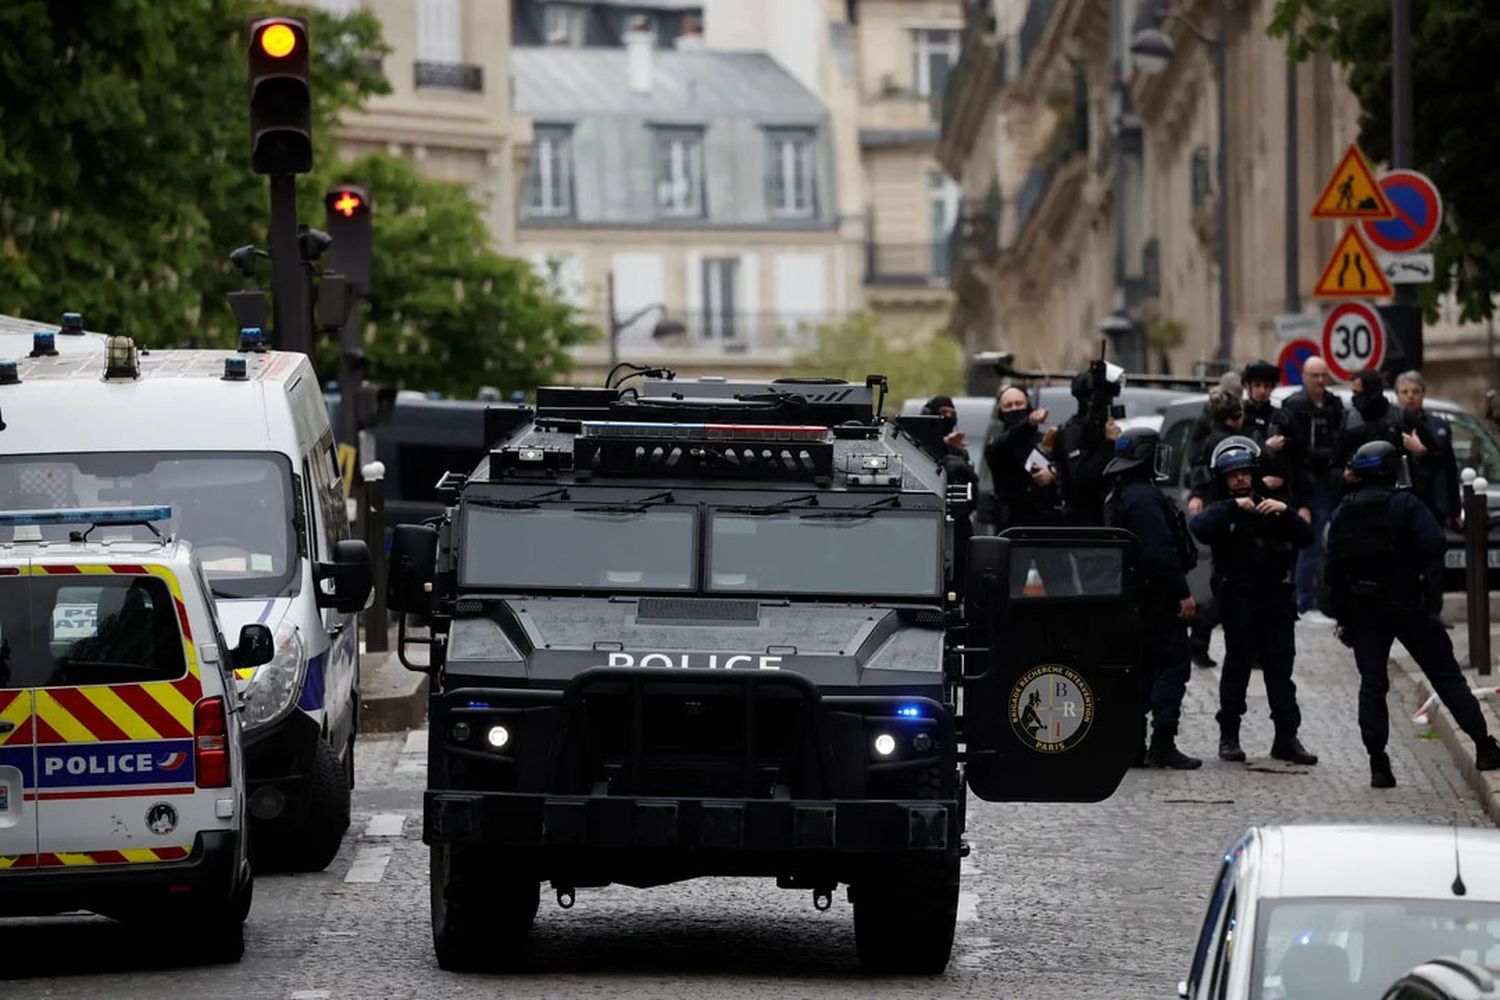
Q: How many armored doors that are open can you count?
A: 1